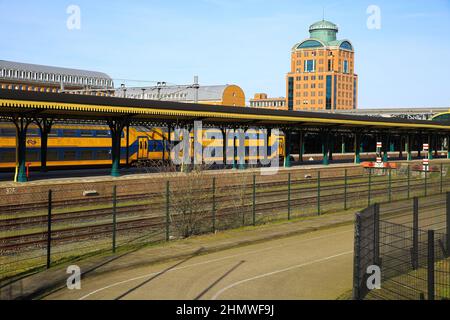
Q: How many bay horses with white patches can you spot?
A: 0